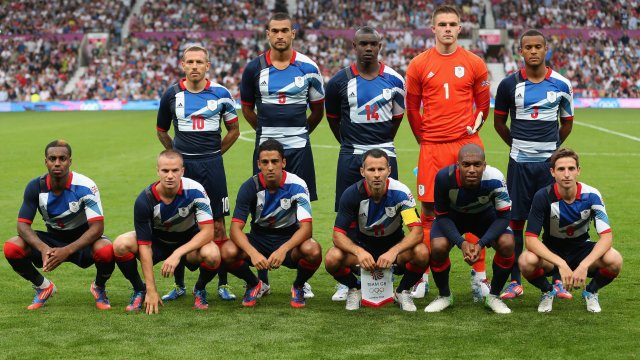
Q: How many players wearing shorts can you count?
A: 11